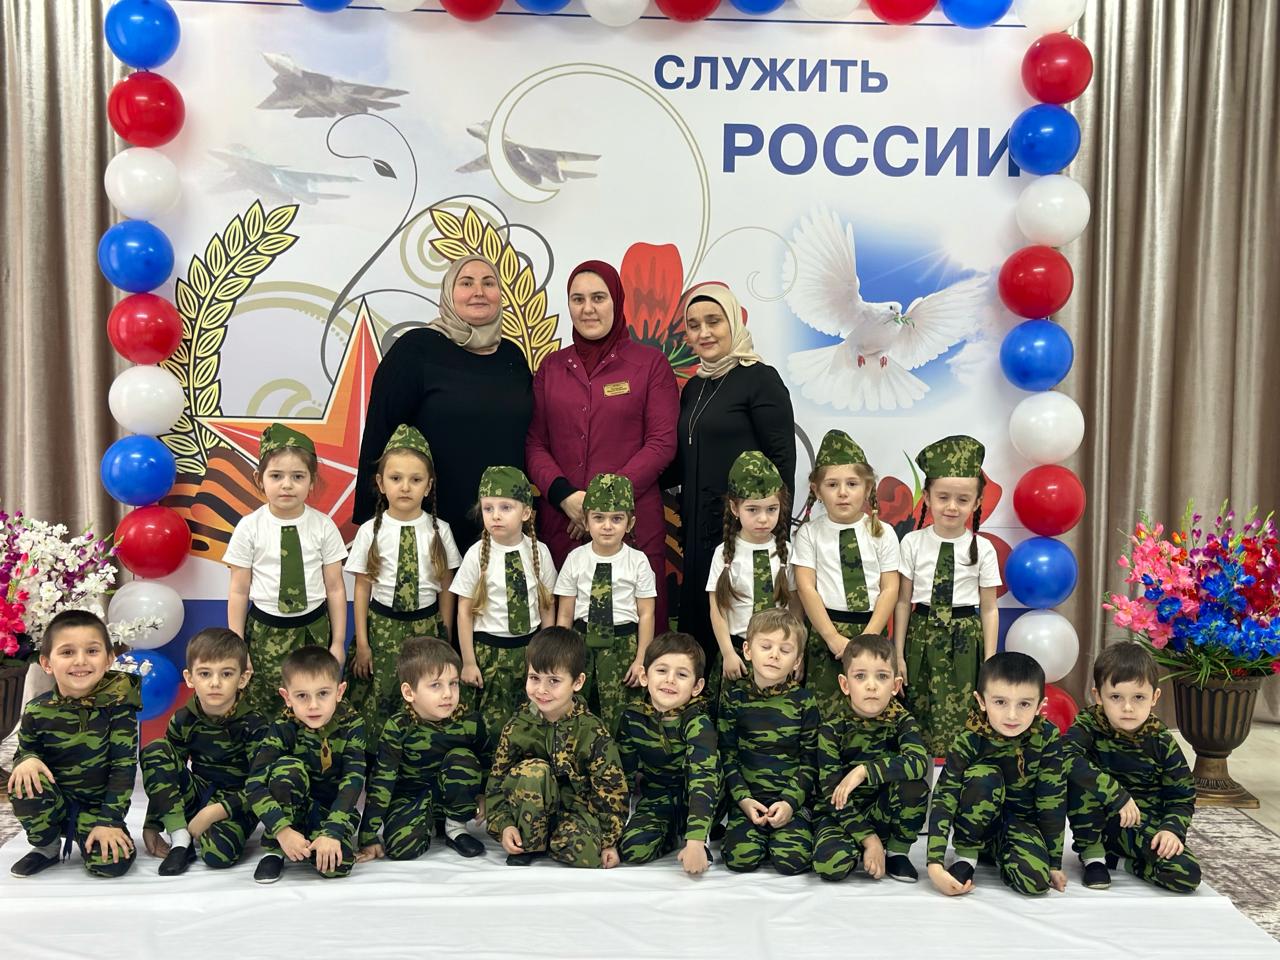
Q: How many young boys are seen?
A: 10